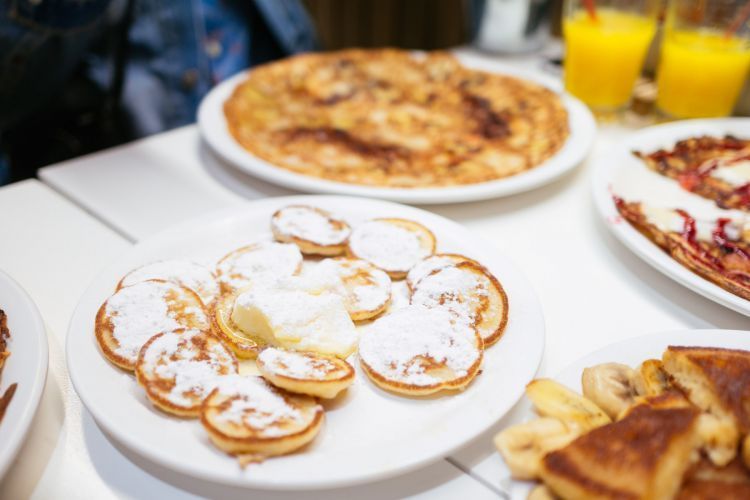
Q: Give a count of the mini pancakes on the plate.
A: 13